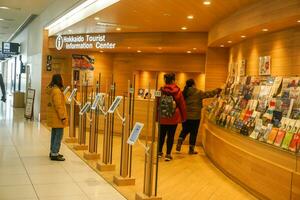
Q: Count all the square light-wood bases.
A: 6